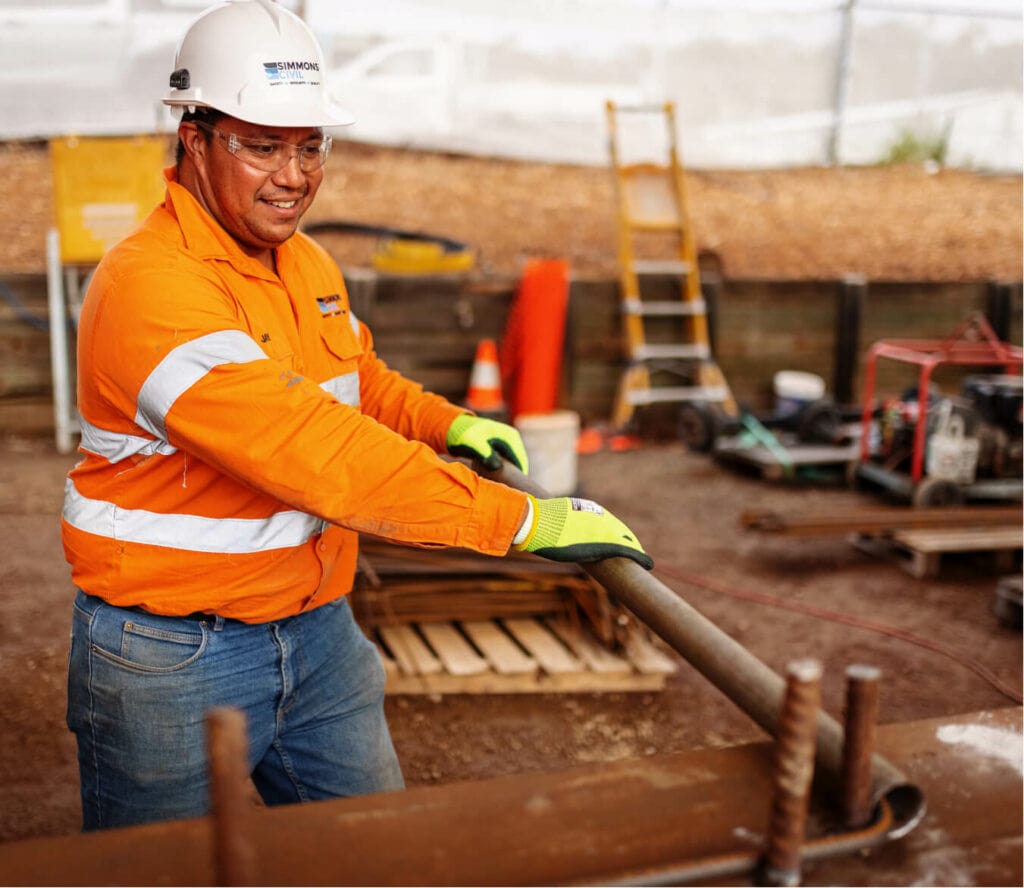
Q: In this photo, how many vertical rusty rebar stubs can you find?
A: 3